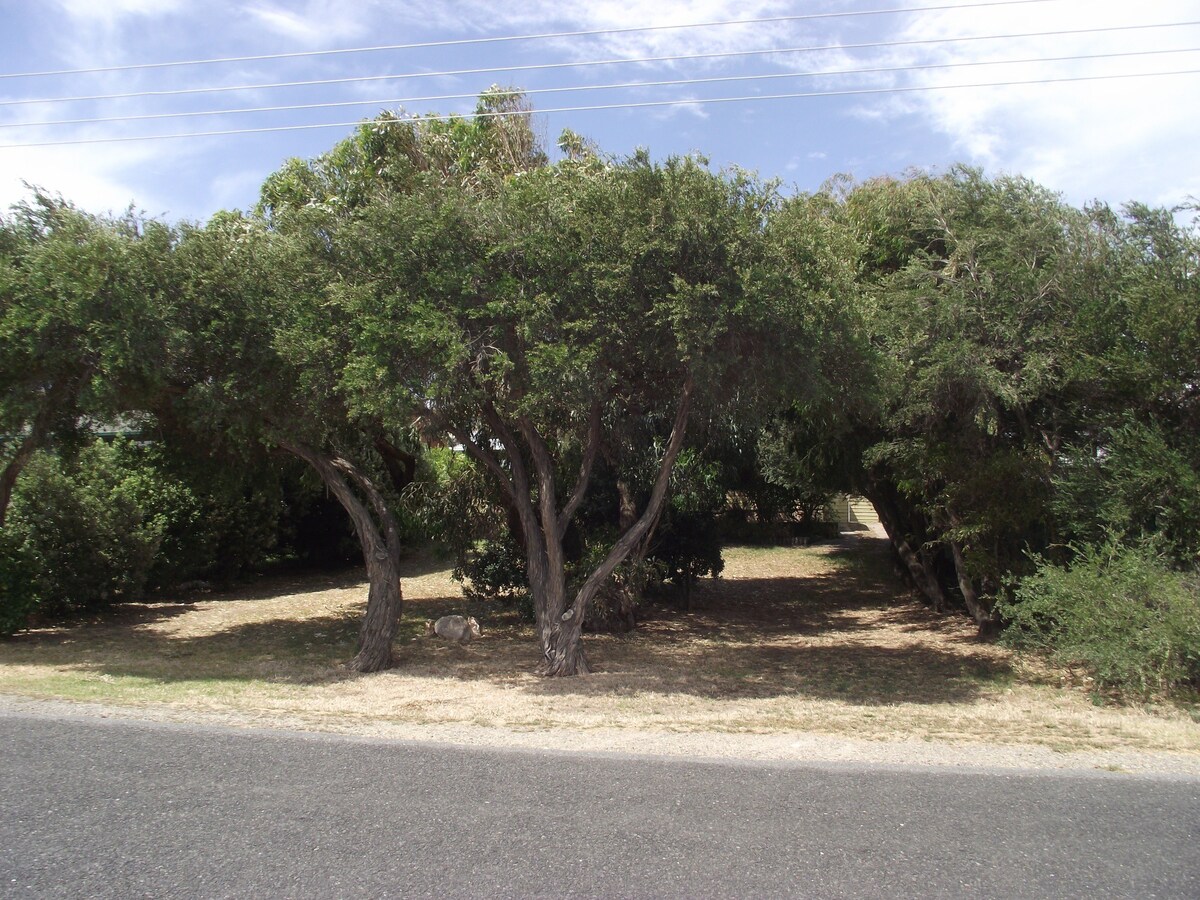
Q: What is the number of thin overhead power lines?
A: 4